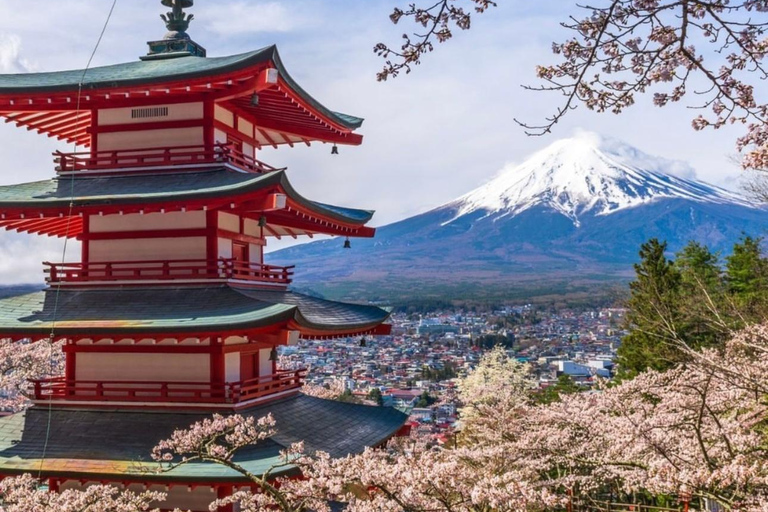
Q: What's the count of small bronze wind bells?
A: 6